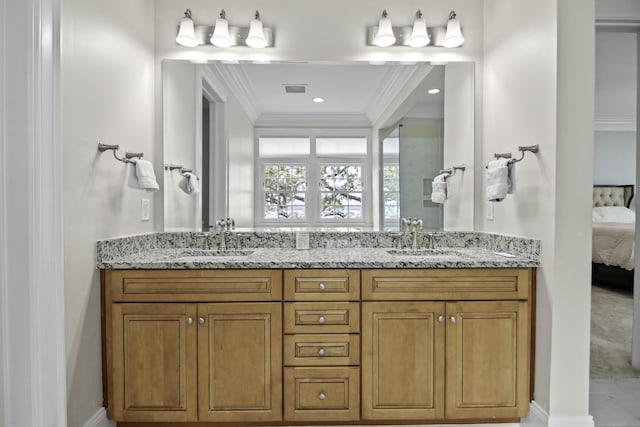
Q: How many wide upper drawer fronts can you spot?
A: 2